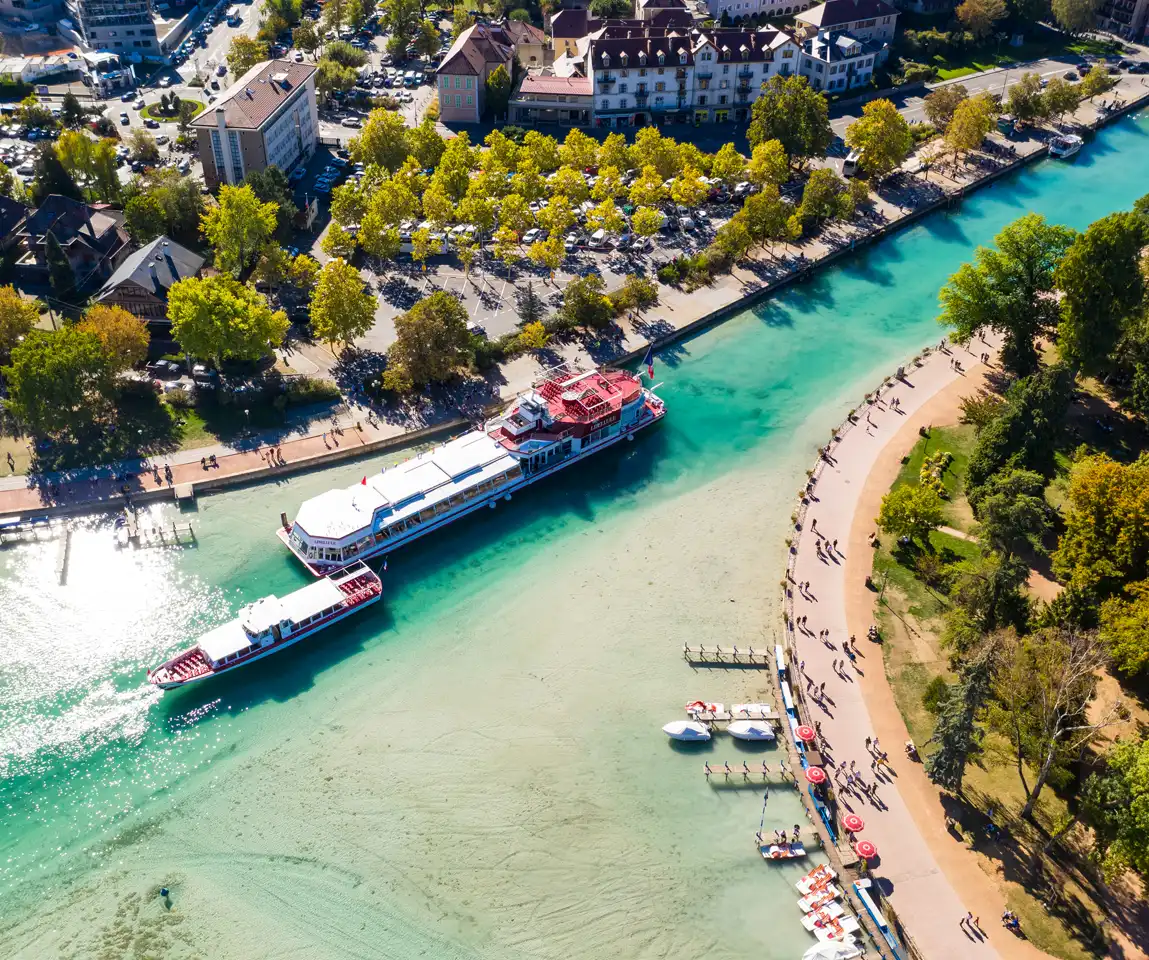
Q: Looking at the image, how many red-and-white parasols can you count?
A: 4